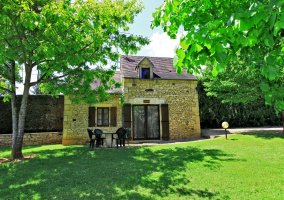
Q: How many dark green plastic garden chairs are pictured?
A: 4